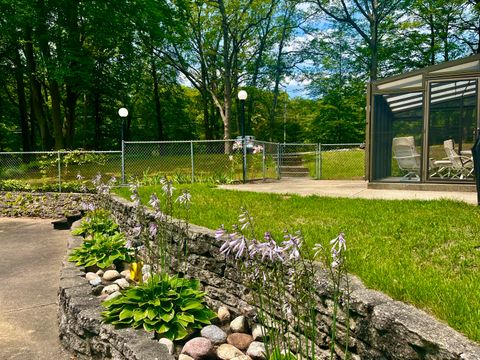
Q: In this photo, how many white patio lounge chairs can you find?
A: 2